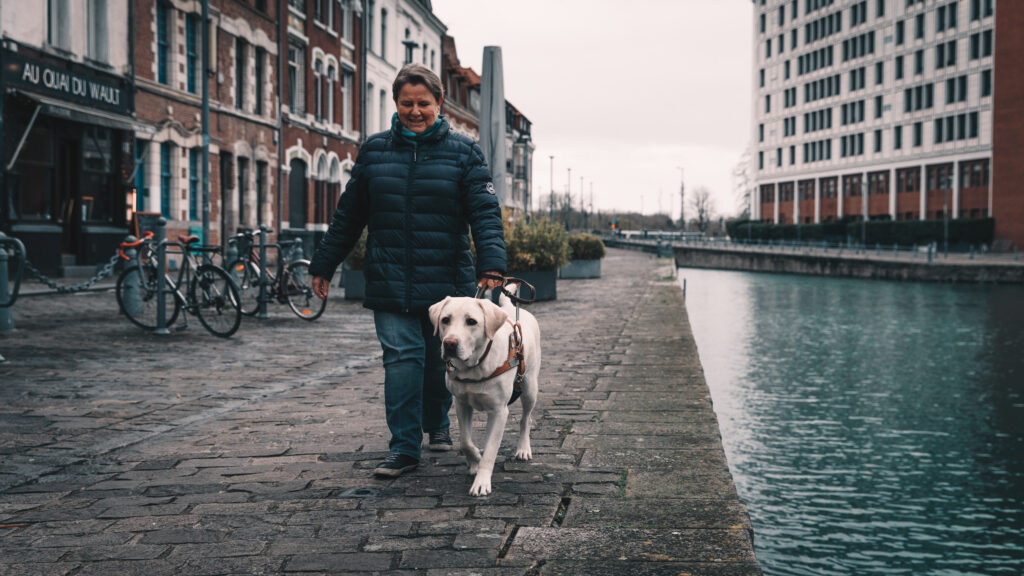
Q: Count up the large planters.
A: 3